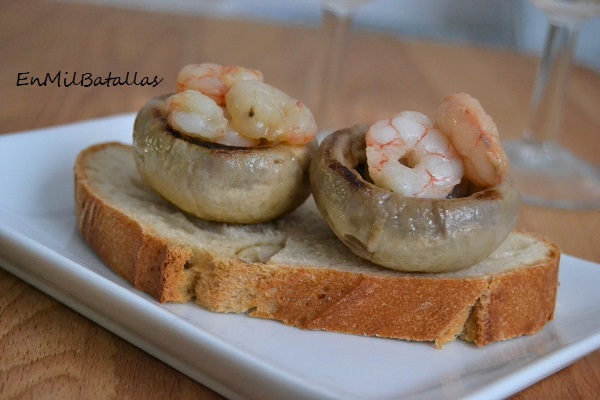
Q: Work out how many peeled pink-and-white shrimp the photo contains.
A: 5